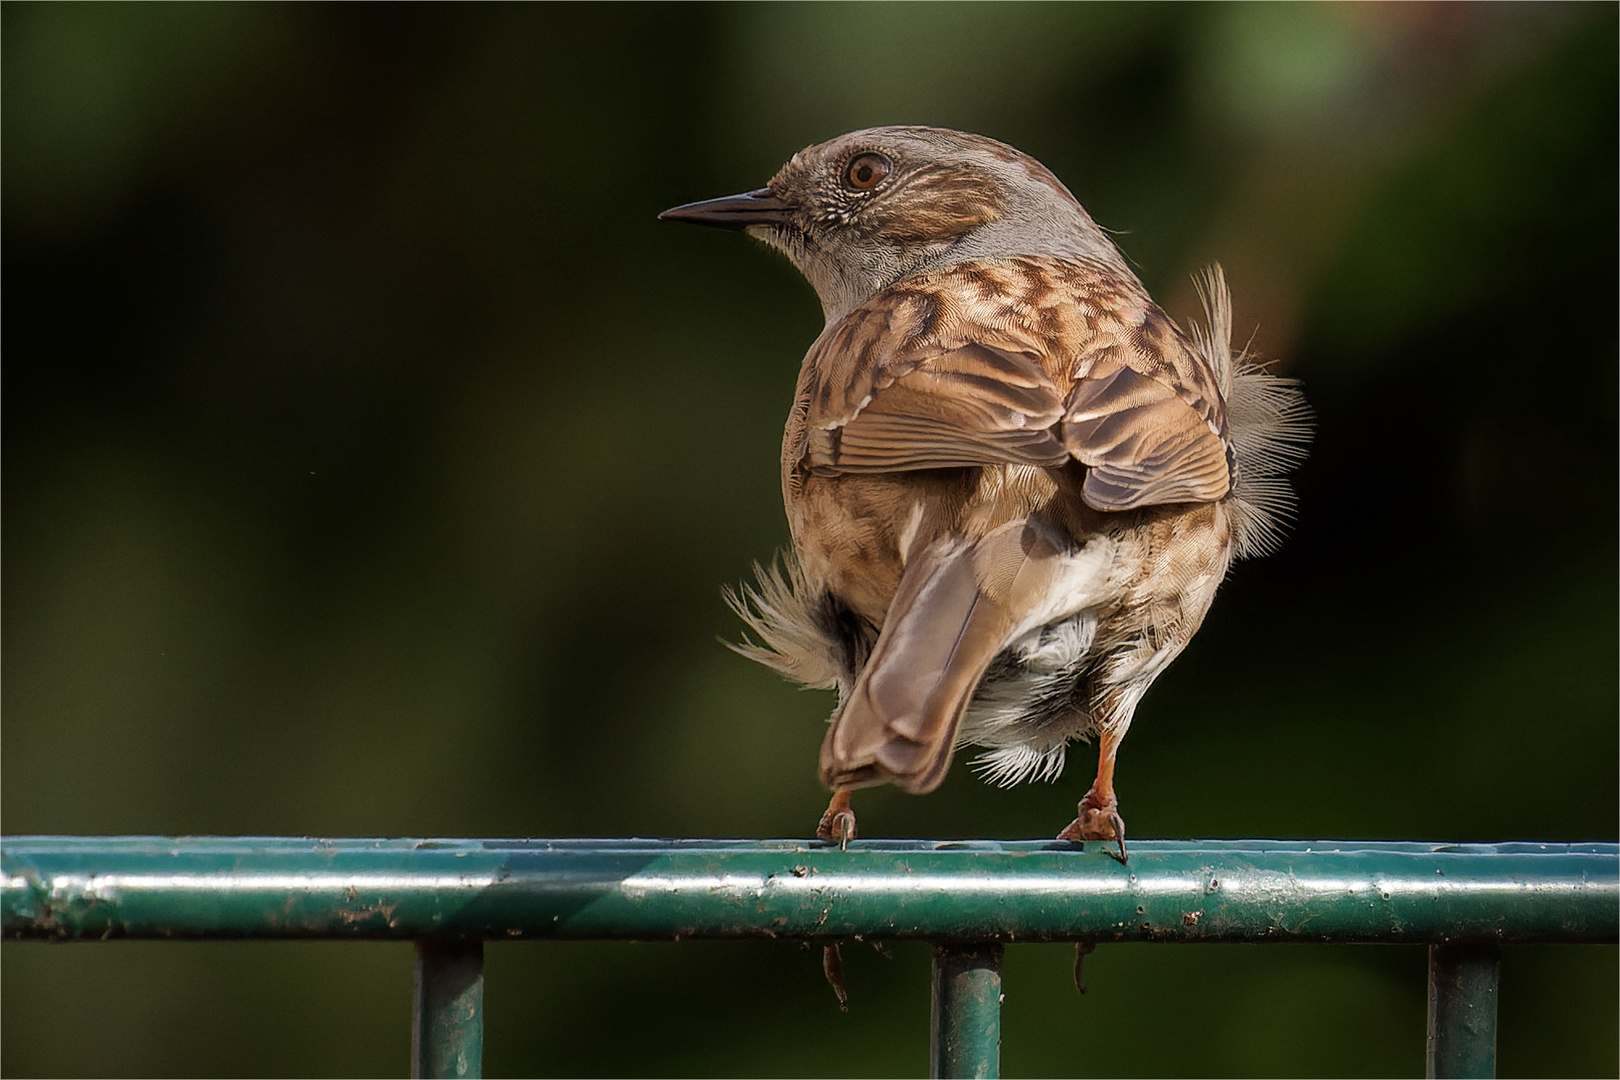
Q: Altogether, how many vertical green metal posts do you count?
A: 3